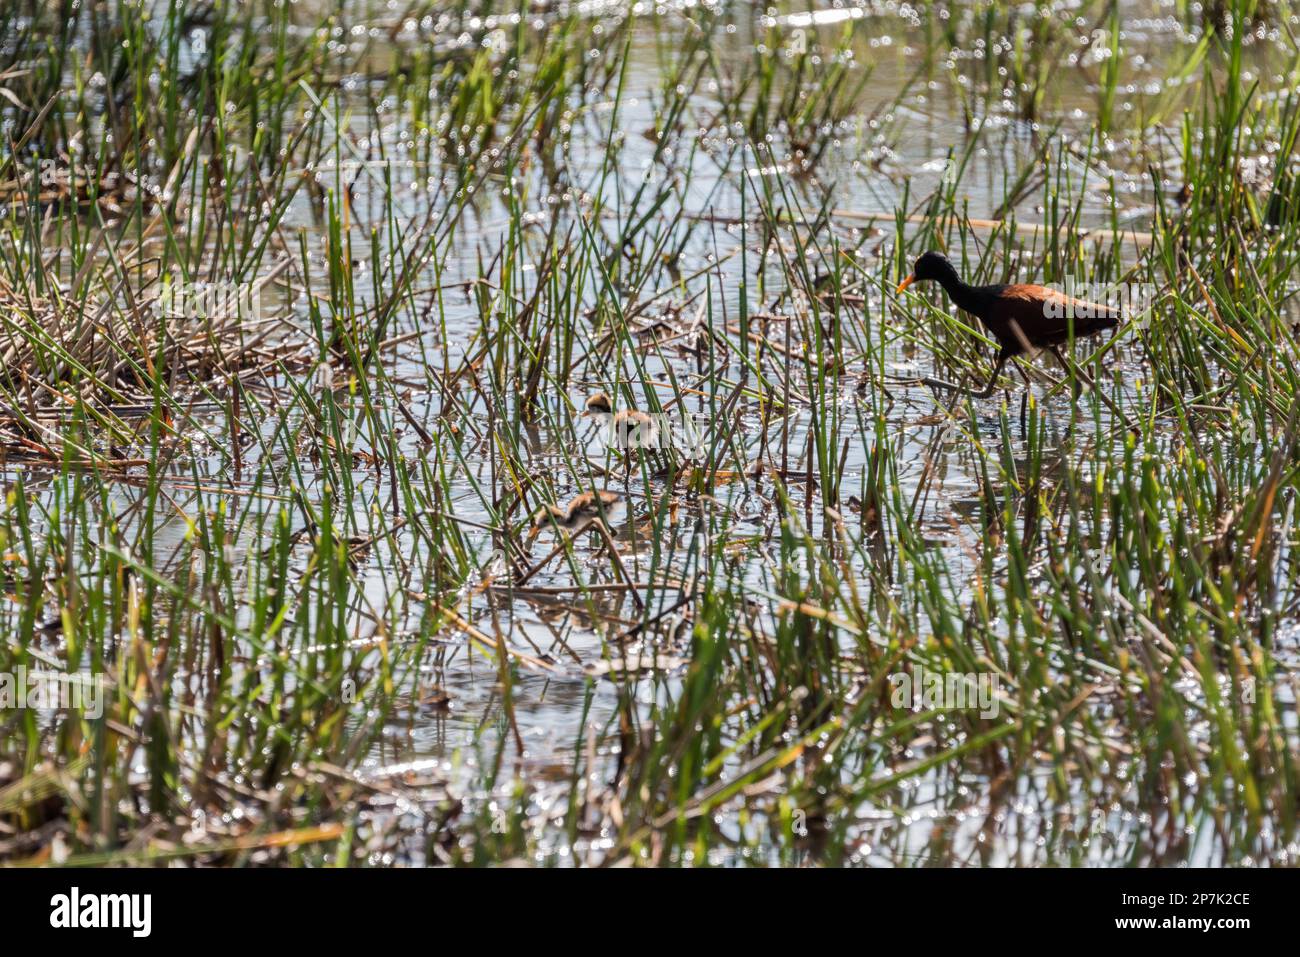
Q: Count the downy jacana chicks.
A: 2